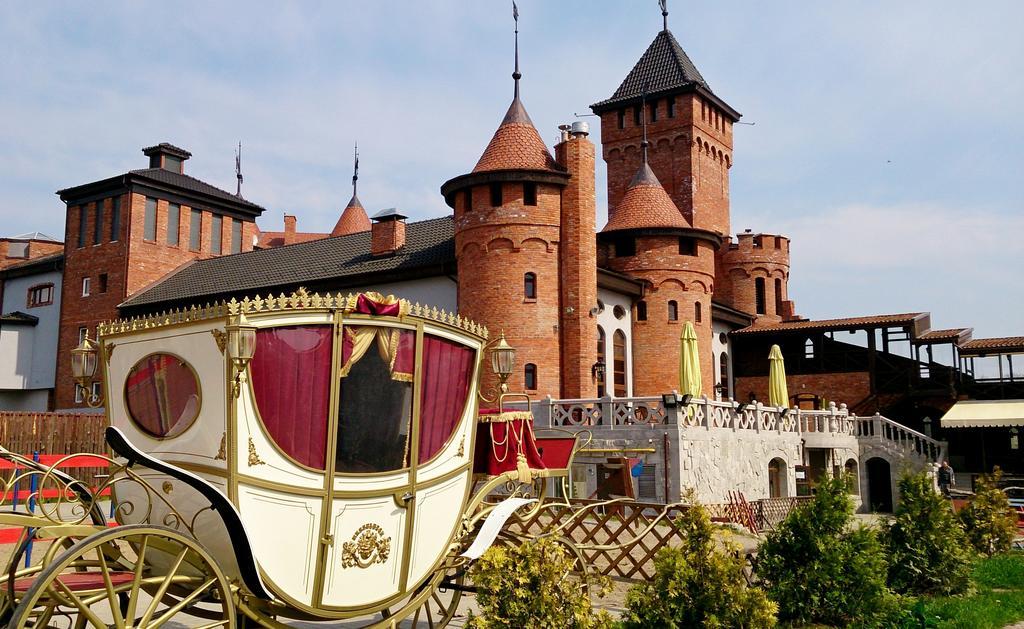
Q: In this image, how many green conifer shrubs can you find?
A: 5